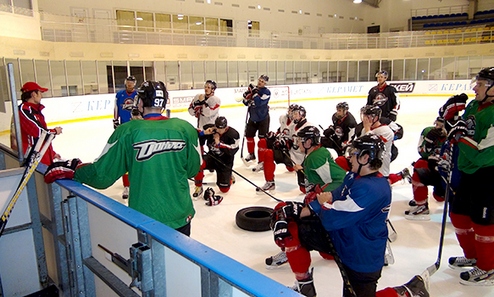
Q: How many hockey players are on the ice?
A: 14